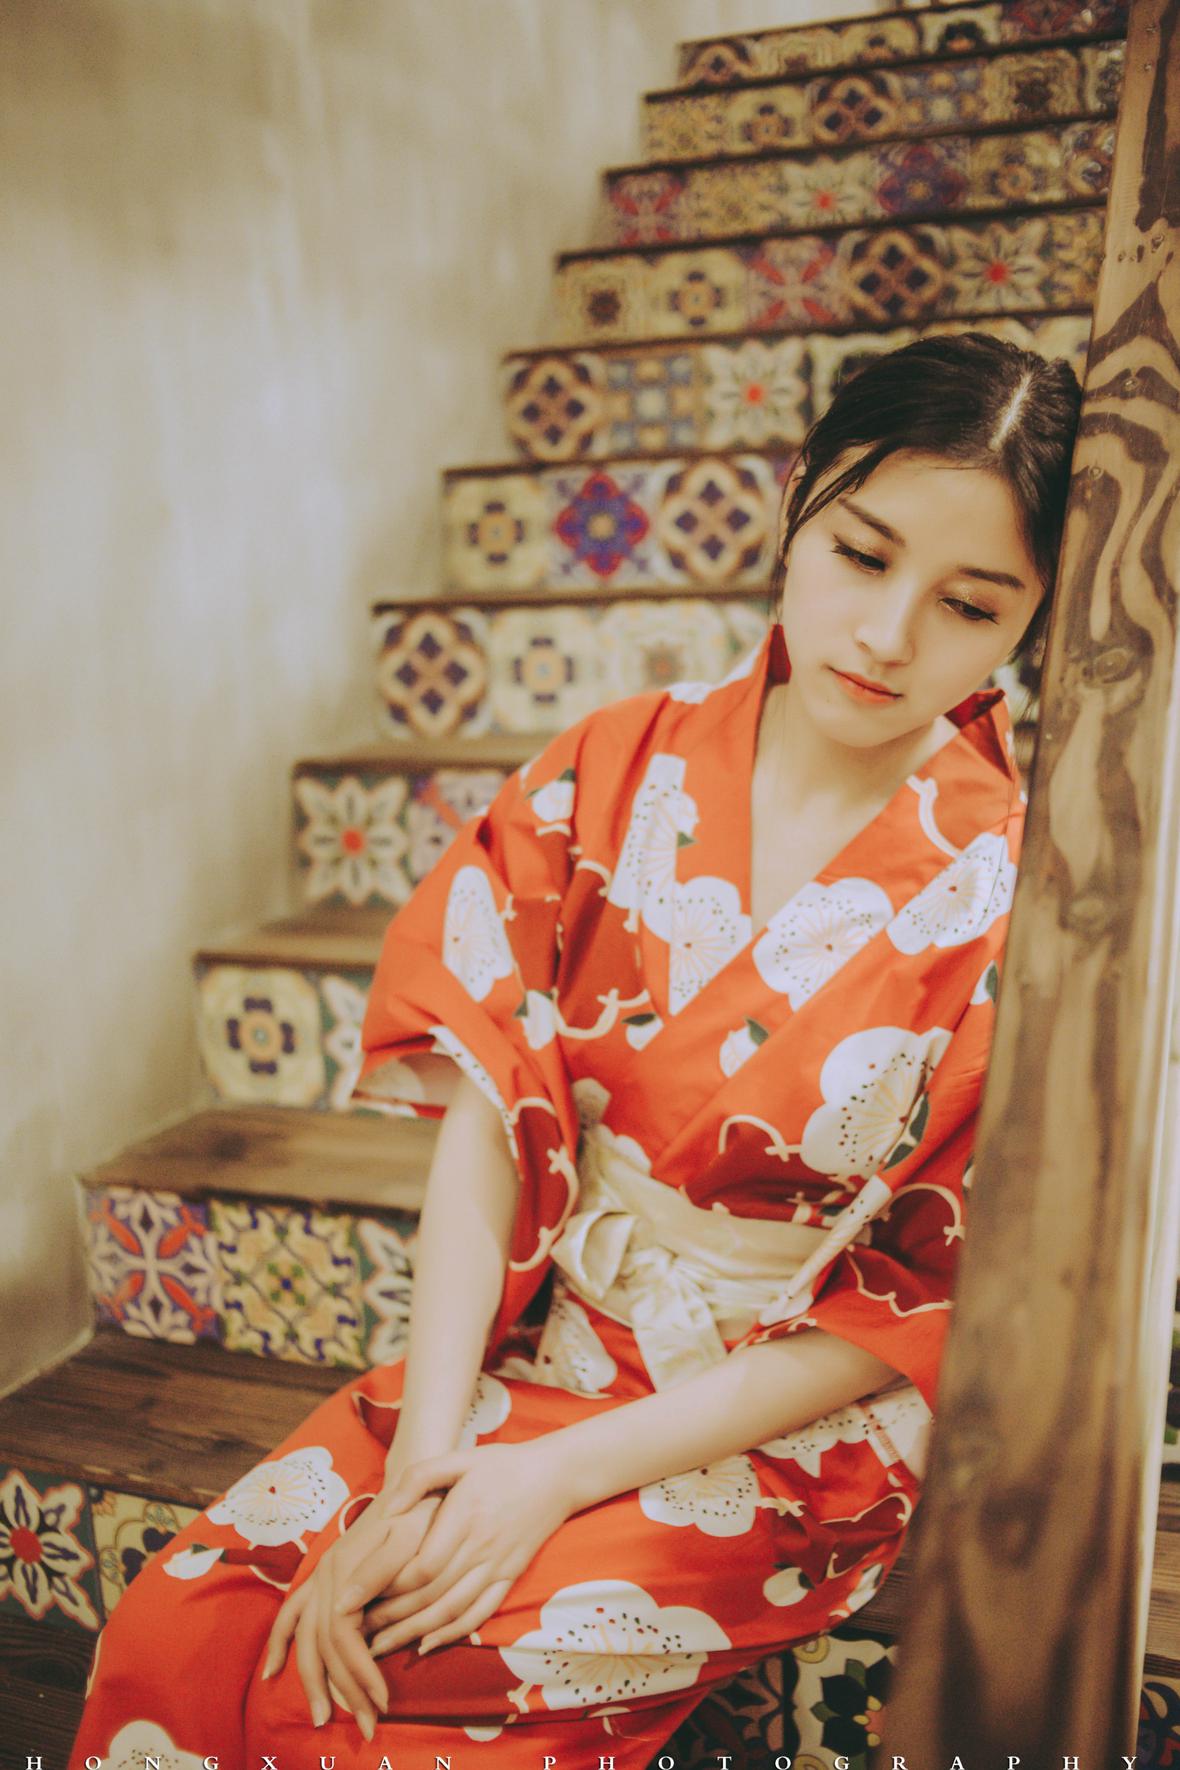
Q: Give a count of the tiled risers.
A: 11